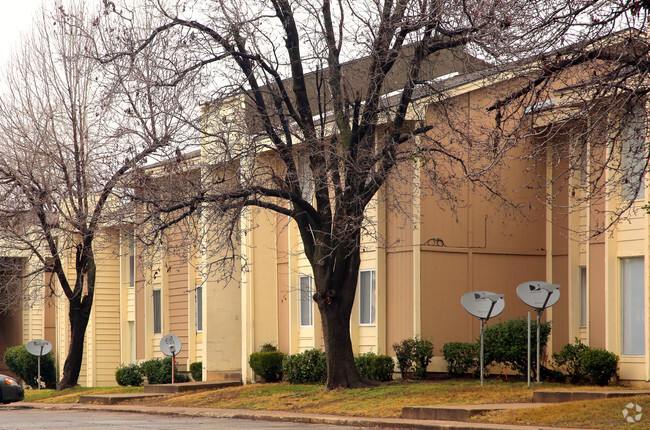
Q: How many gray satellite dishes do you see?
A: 4